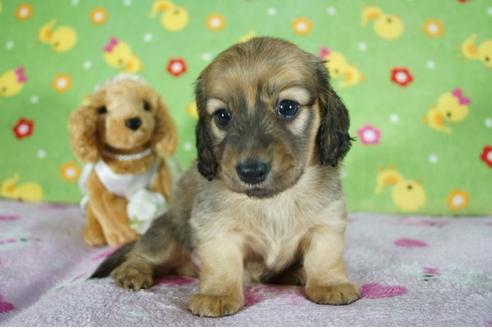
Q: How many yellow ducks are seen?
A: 10